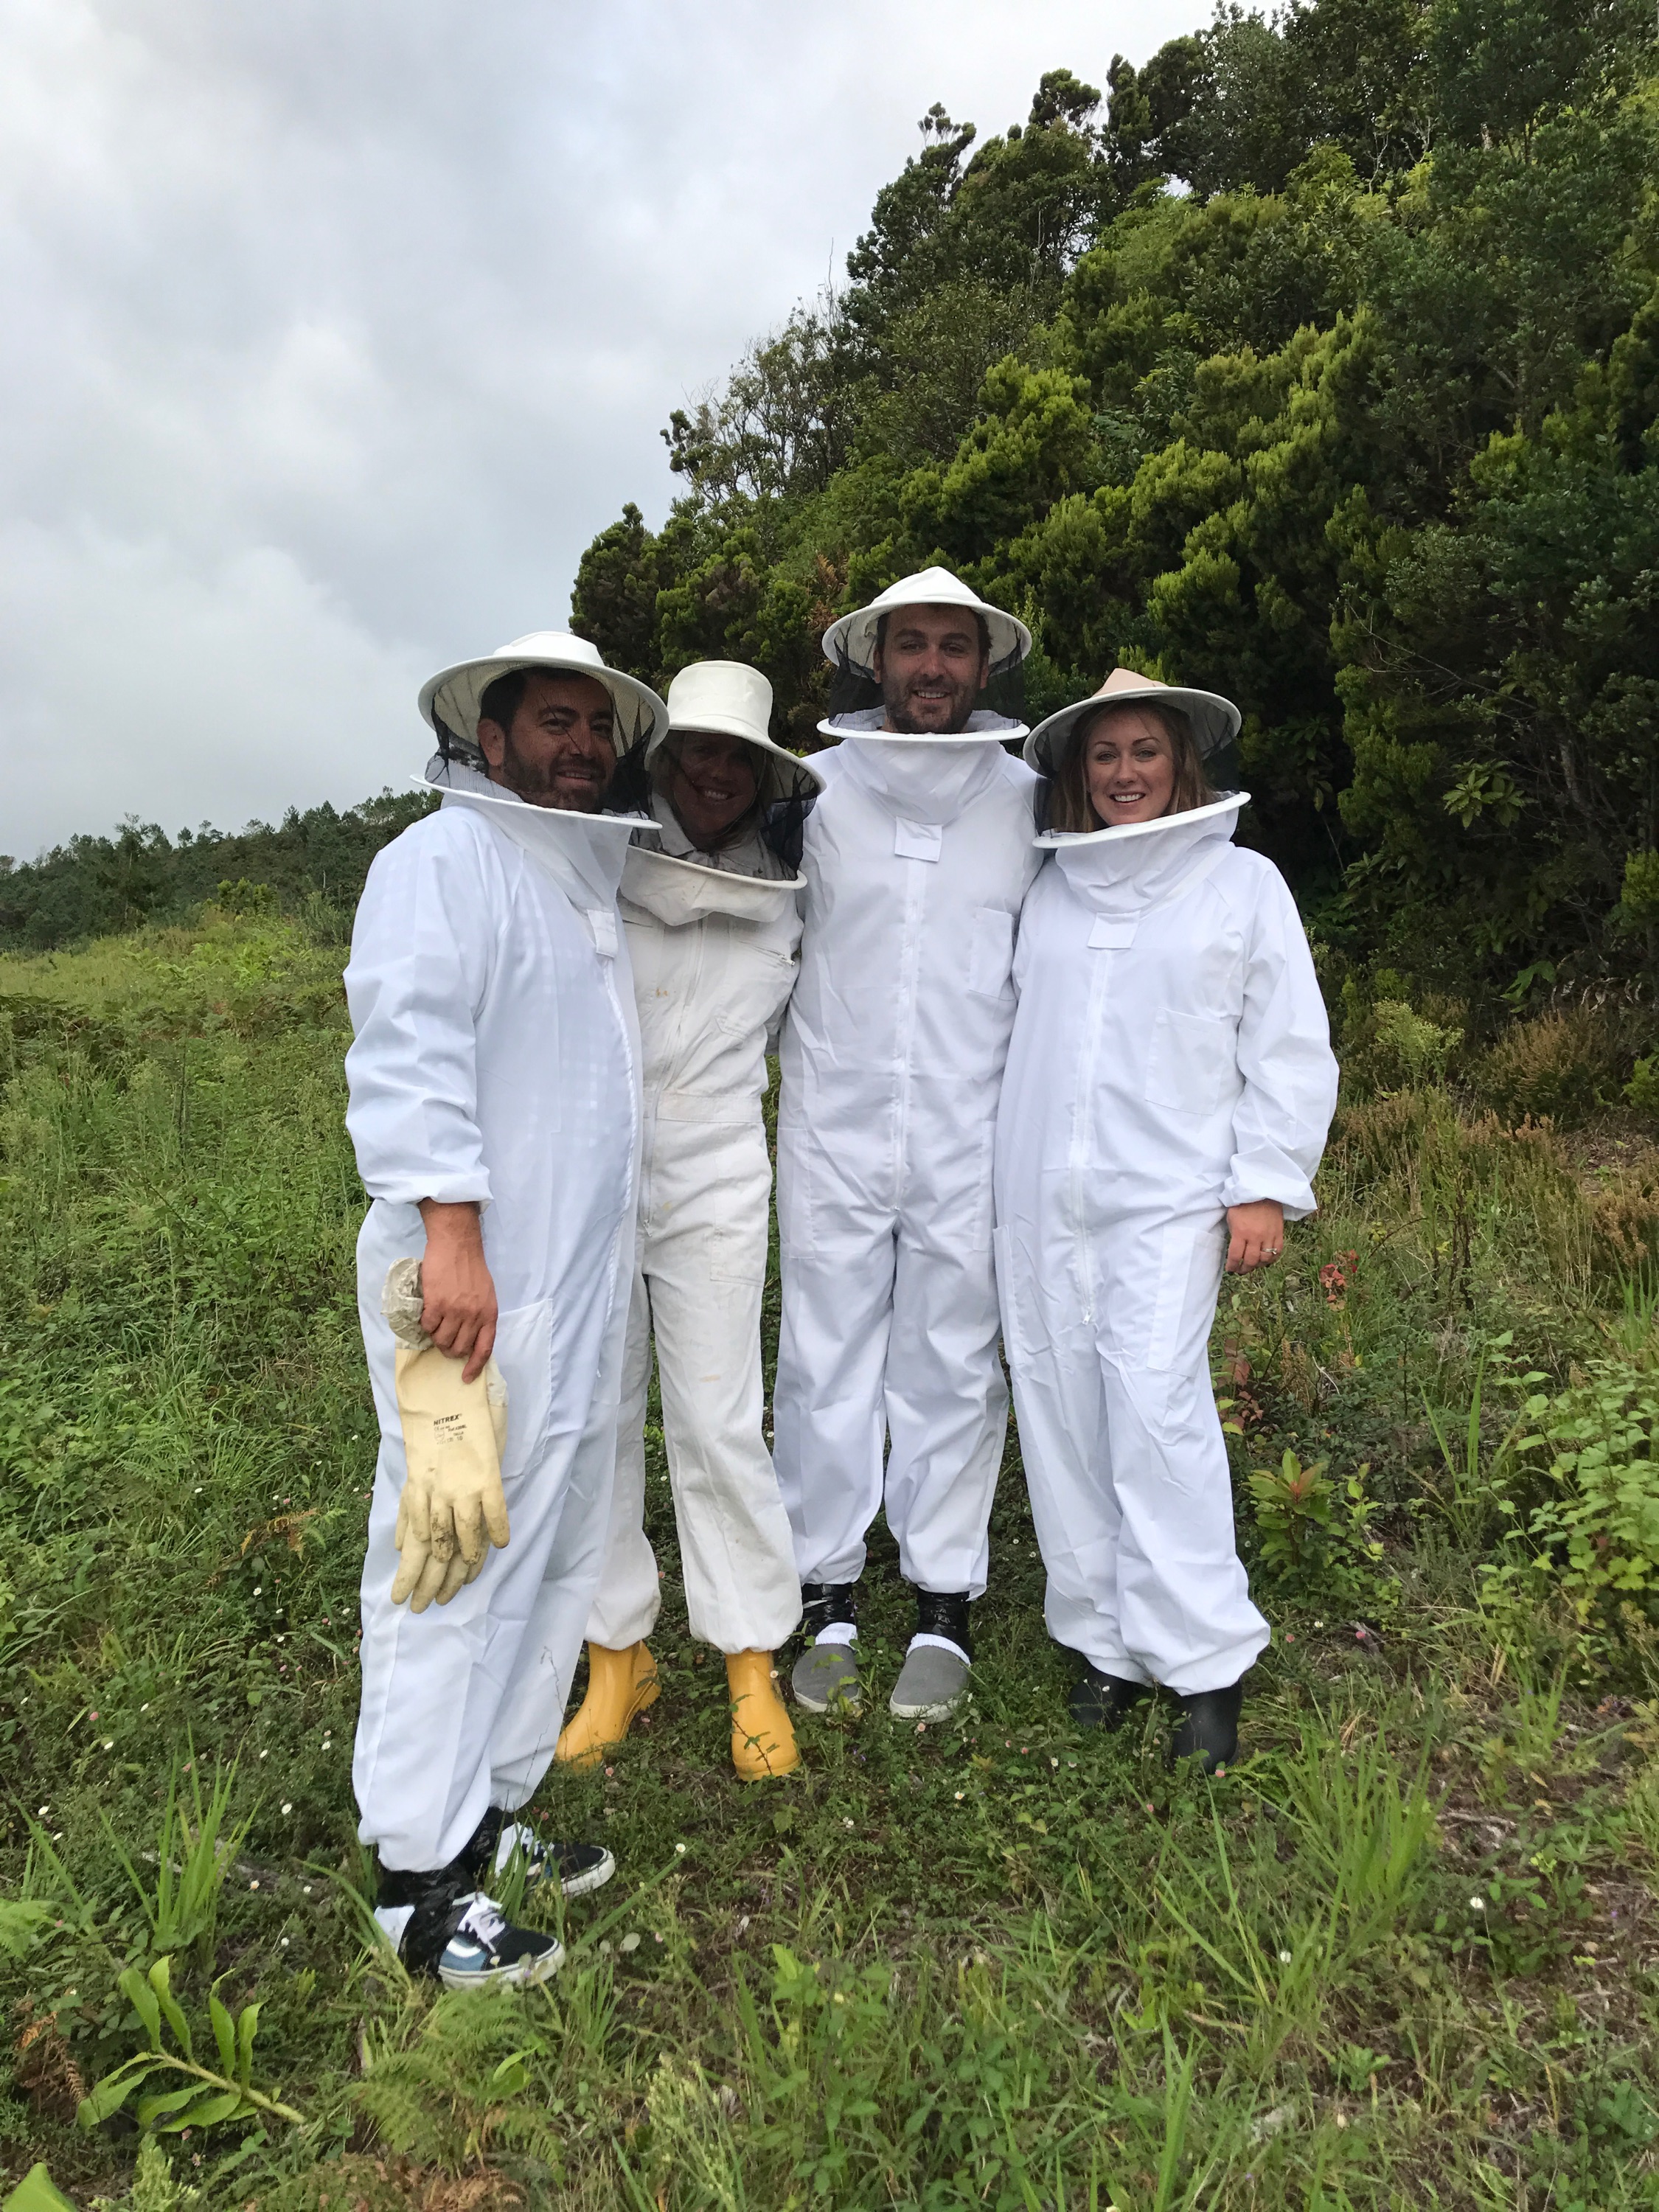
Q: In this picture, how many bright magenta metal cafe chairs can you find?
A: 0